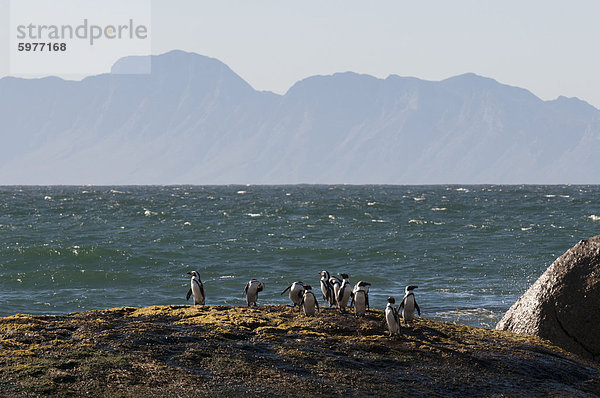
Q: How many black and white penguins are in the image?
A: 10